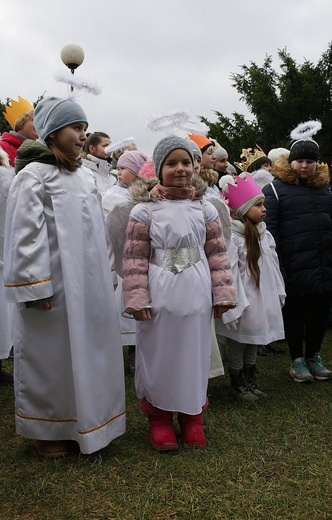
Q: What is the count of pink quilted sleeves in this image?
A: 2